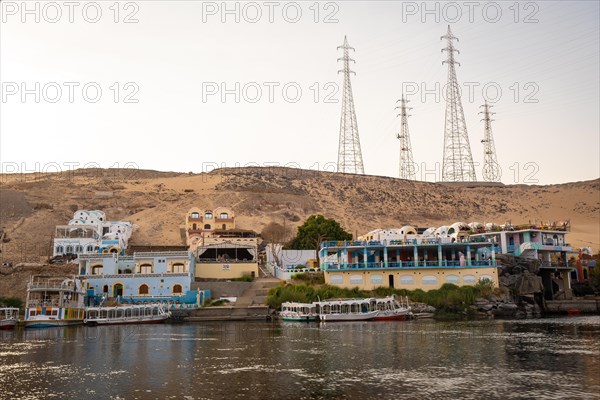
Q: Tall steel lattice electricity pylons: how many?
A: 4